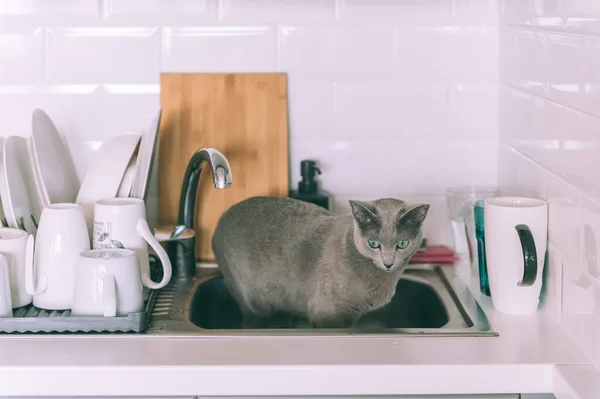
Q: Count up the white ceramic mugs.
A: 6